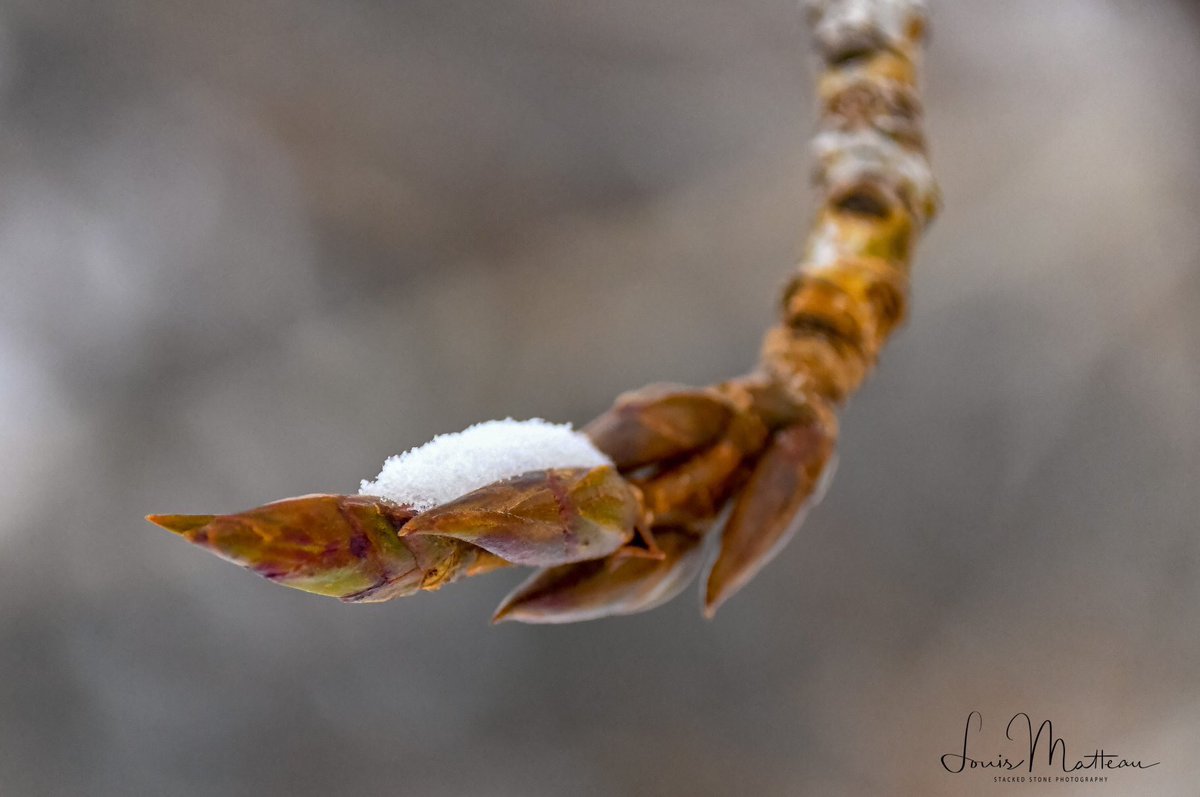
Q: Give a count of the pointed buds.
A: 5